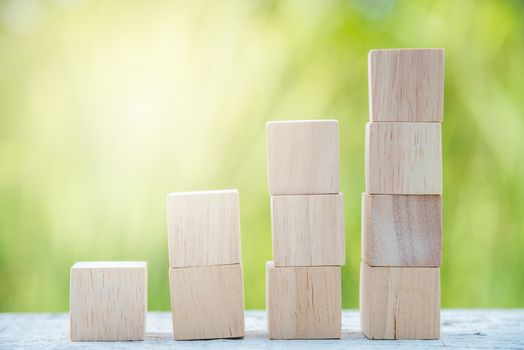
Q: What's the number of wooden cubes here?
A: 10